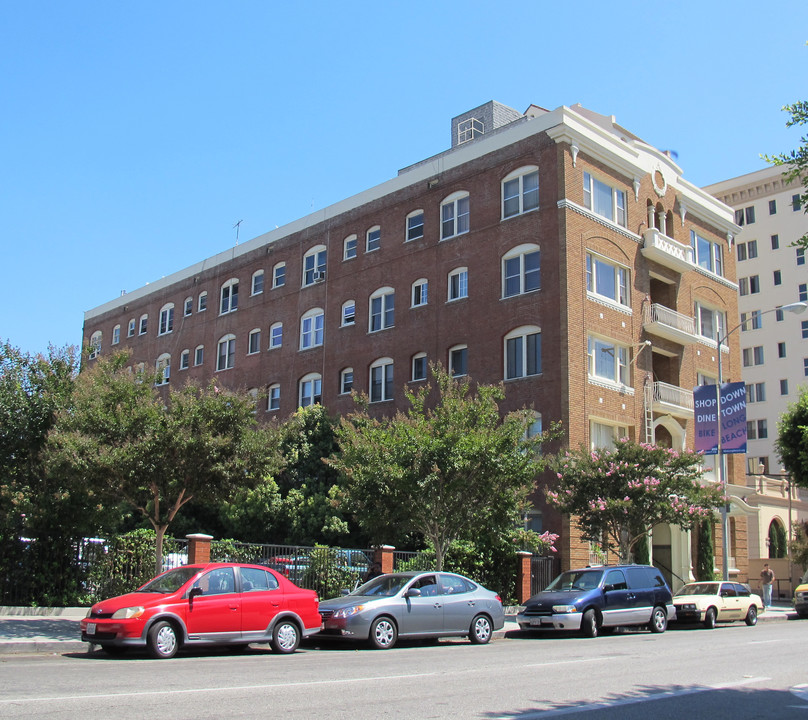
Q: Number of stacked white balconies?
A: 3